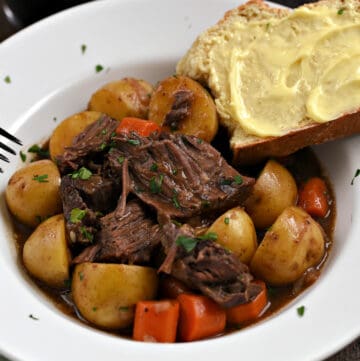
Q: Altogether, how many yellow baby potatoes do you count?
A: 9